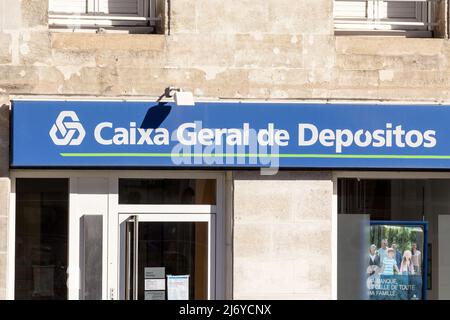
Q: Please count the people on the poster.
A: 6